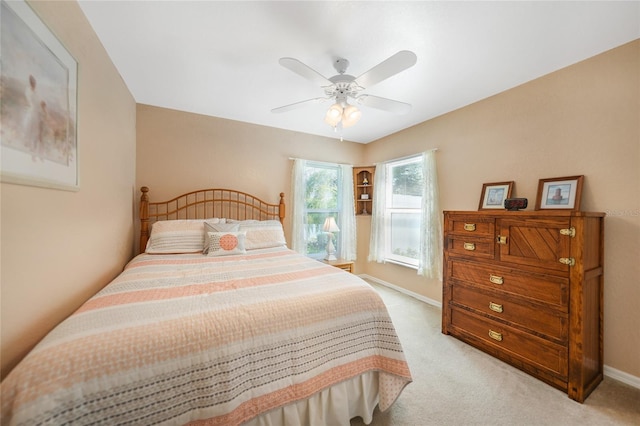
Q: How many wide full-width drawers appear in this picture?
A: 3